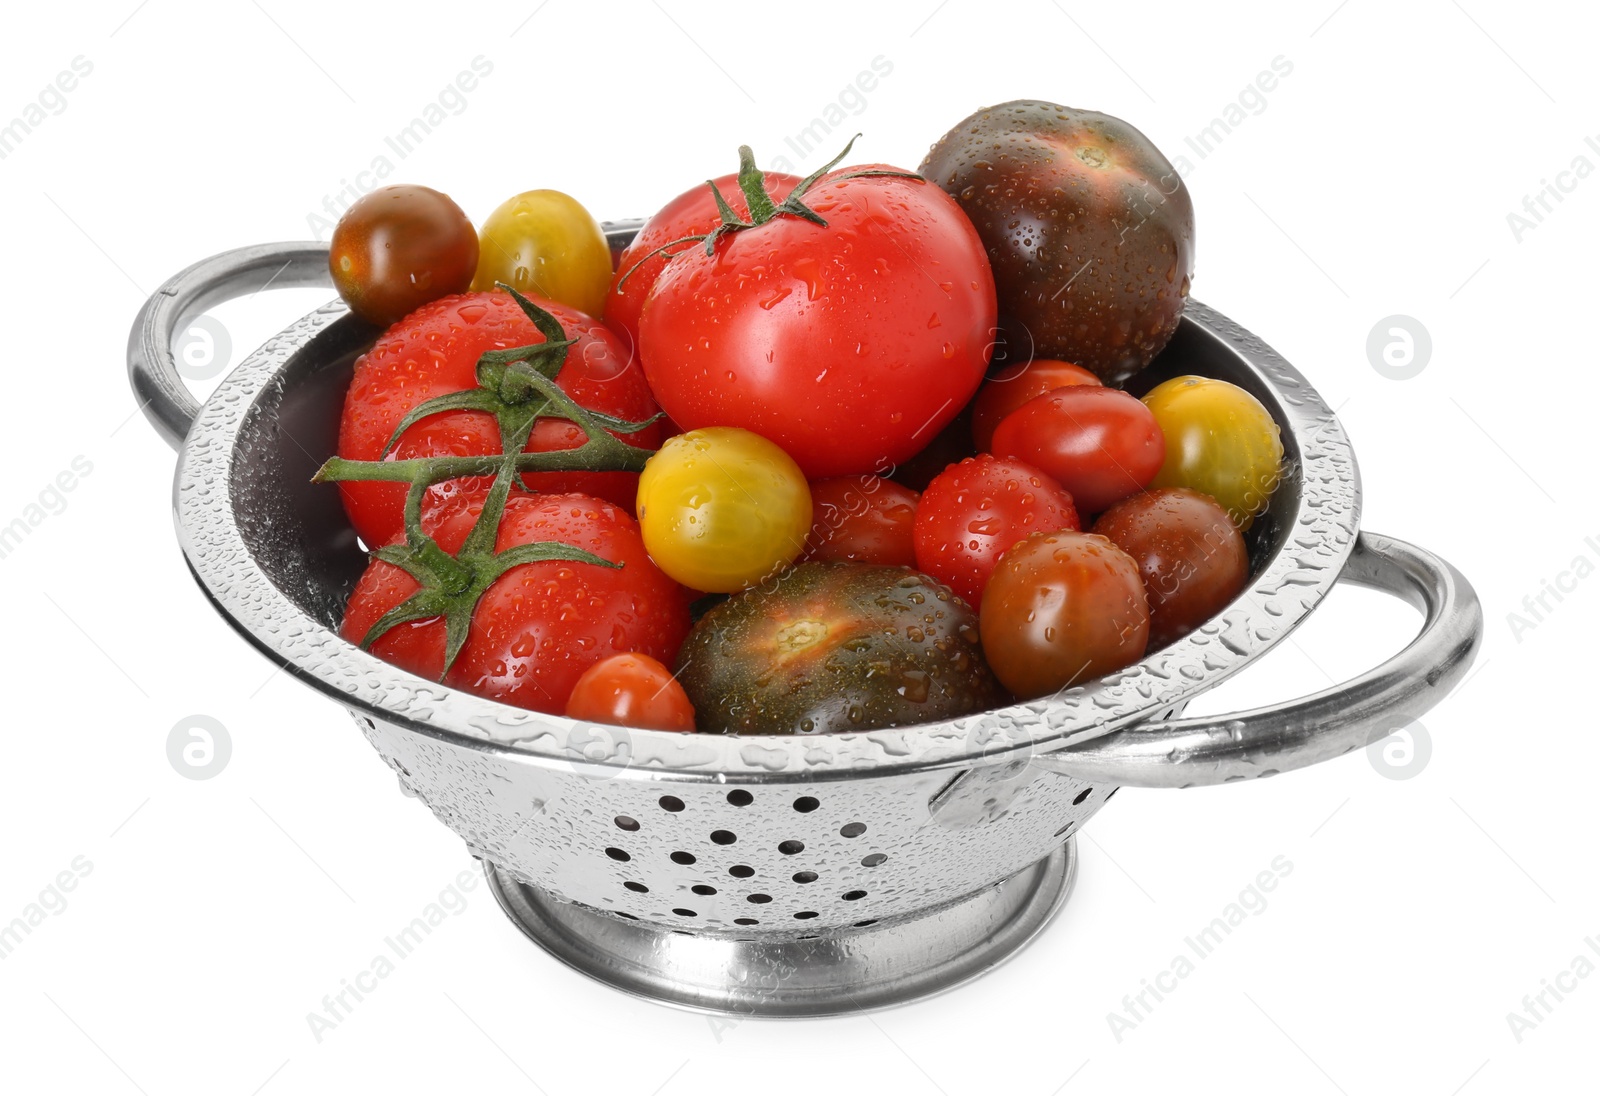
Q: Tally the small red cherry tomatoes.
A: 5